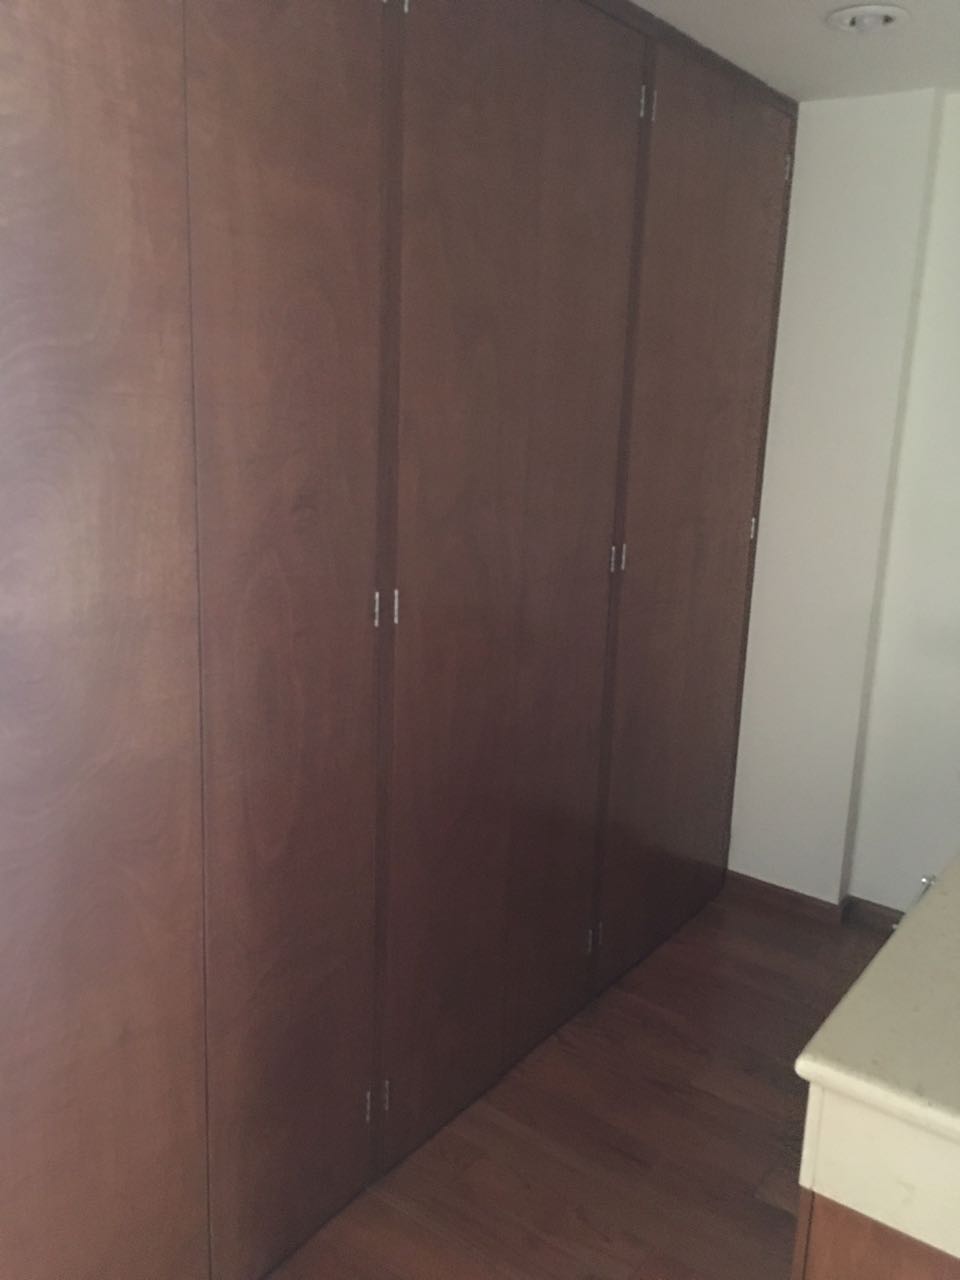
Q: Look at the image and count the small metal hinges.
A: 14